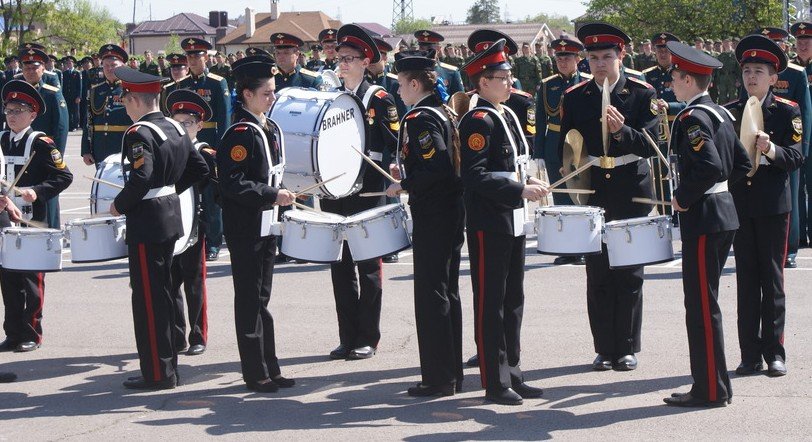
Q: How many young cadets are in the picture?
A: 11